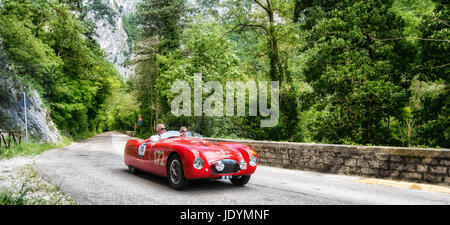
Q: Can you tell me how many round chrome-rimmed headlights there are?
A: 4